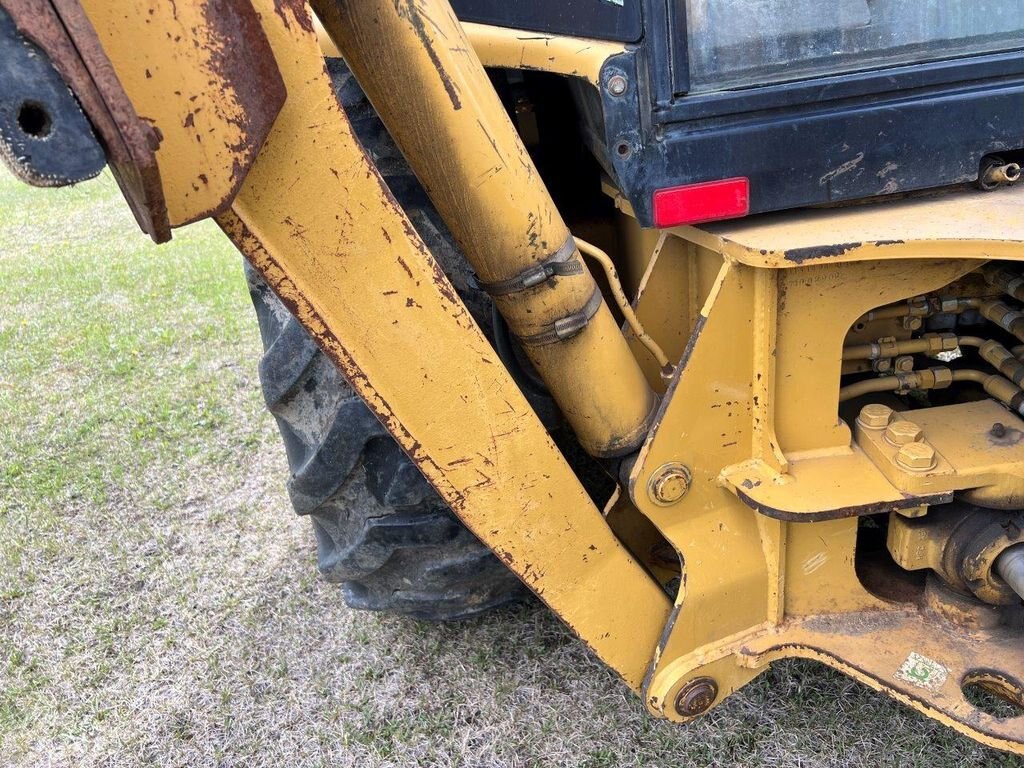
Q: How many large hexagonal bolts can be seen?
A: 3